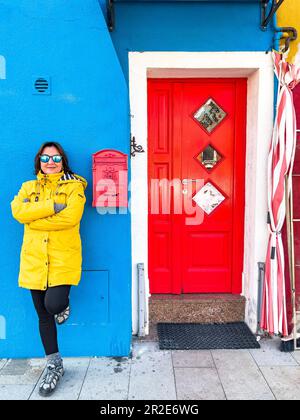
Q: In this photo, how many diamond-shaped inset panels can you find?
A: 3